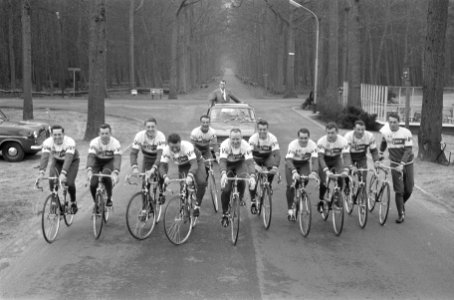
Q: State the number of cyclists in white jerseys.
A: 11